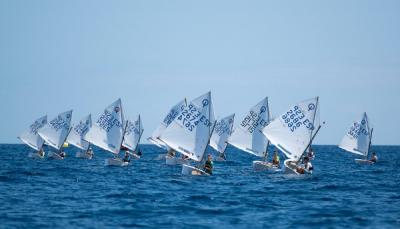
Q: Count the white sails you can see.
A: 11